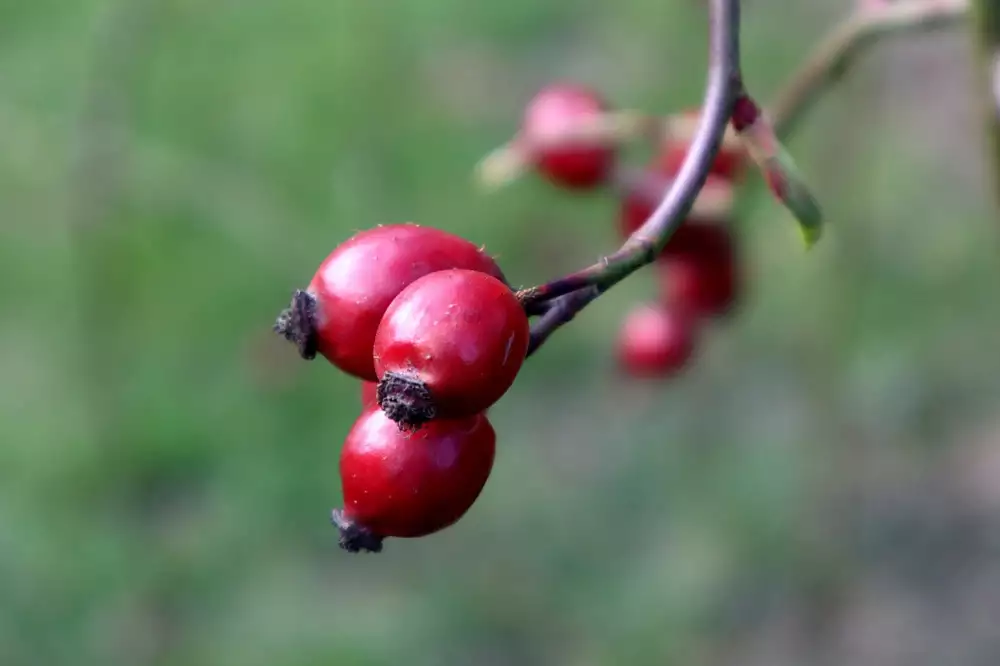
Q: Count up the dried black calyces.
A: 3